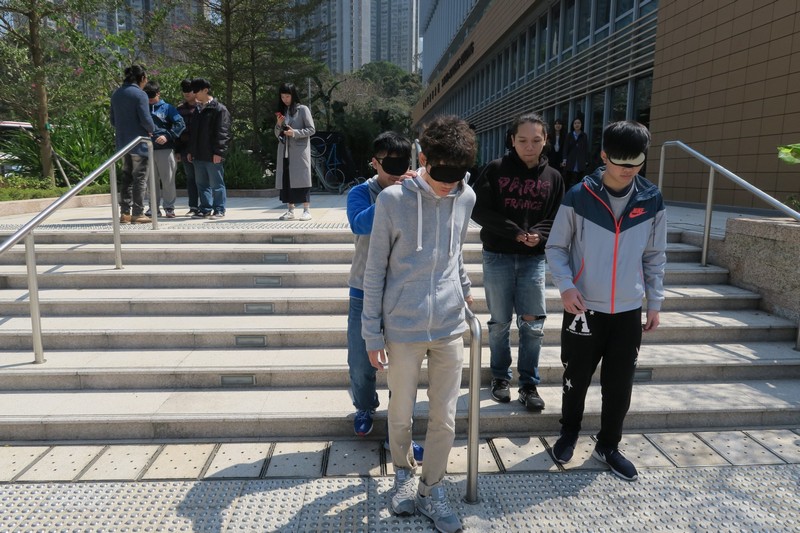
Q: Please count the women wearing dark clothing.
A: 2